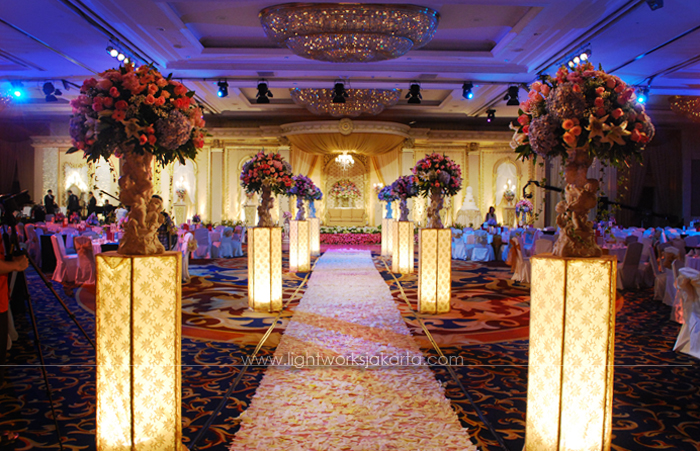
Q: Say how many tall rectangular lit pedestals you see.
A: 8